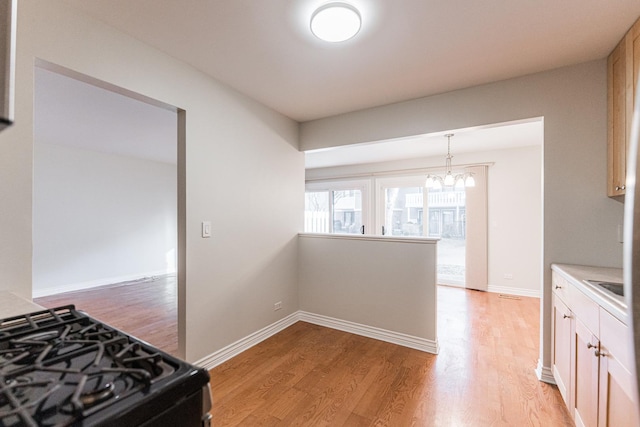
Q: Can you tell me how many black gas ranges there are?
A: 1